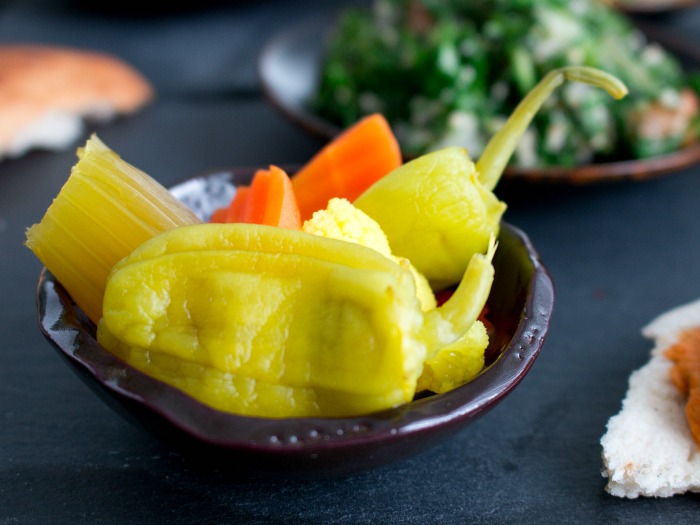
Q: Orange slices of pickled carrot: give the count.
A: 2